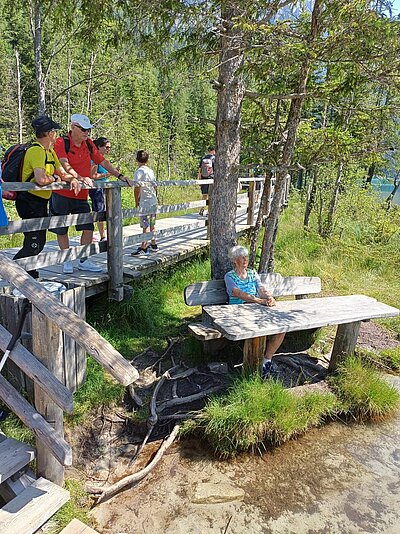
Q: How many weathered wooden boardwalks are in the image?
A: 1